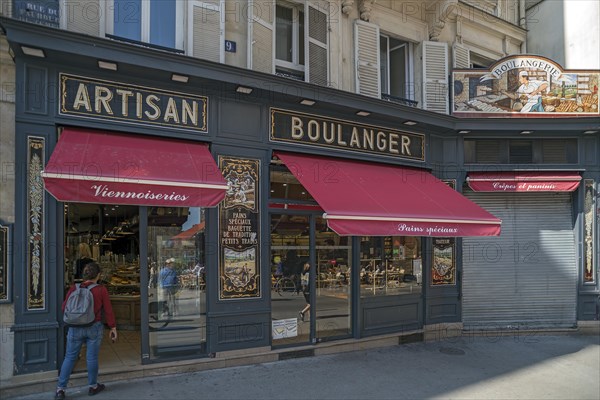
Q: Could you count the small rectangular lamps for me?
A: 10